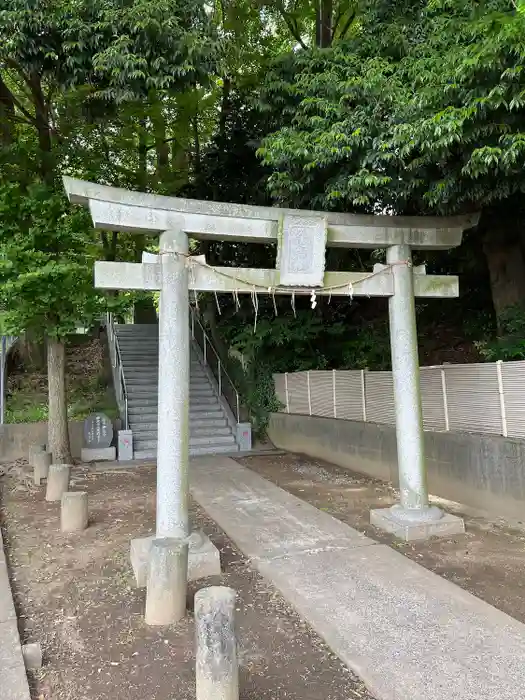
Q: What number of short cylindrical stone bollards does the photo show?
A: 6